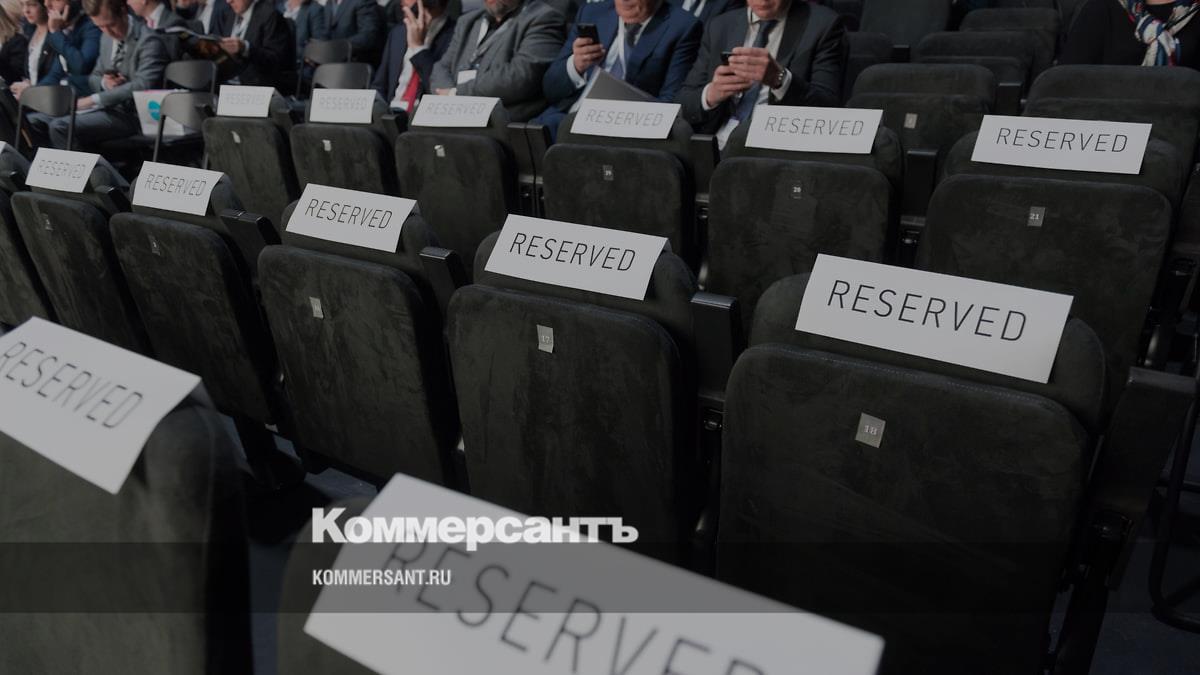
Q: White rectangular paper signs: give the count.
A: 13